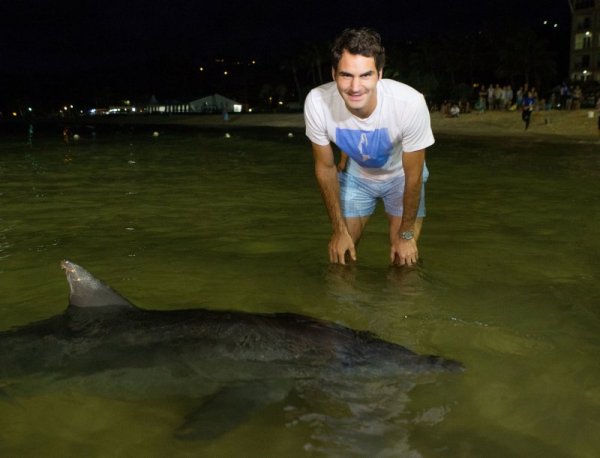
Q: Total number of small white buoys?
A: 4